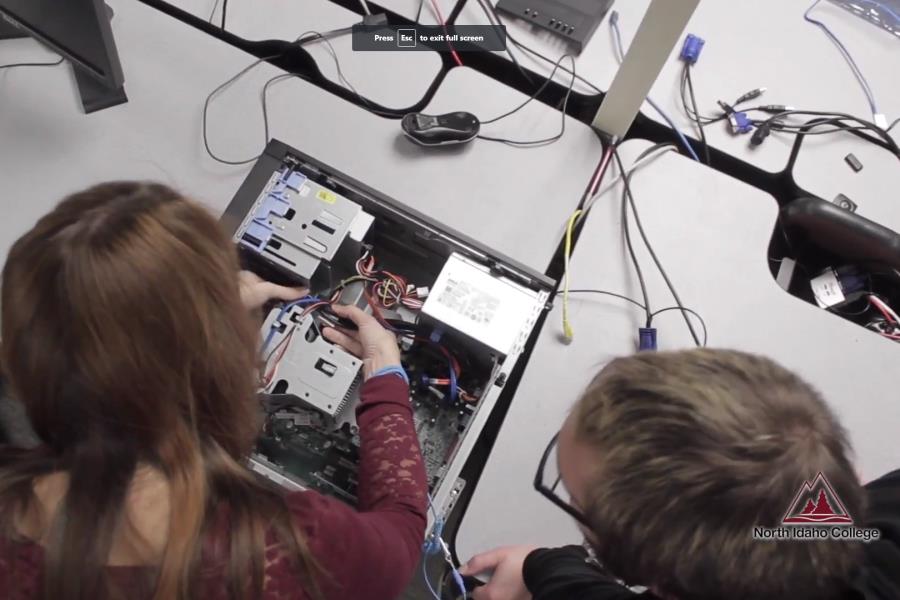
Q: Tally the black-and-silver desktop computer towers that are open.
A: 1